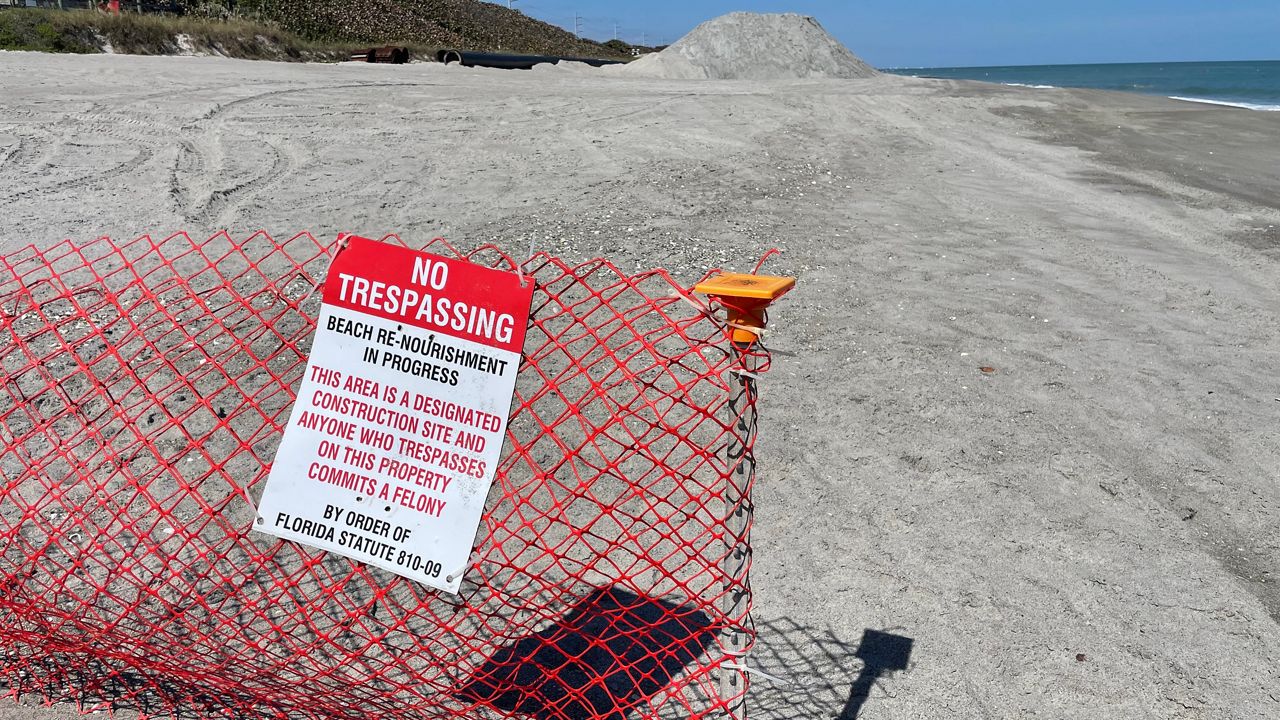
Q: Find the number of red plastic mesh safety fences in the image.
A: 1